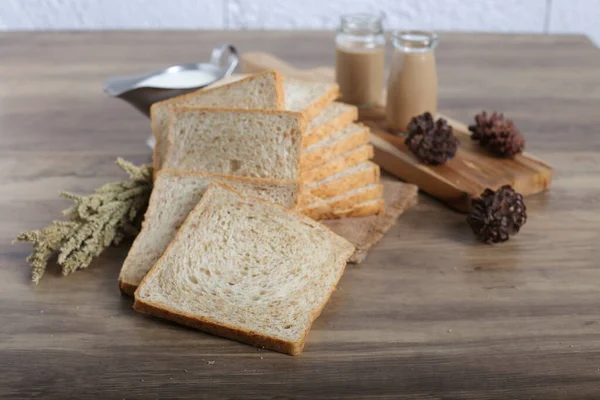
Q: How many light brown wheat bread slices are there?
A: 11